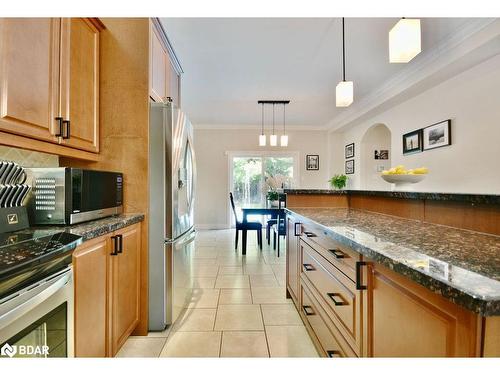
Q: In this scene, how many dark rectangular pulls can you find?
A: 12